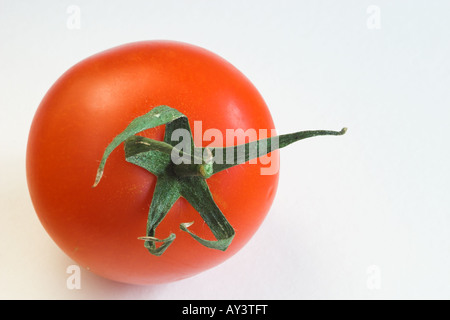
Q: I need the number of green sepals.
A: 5